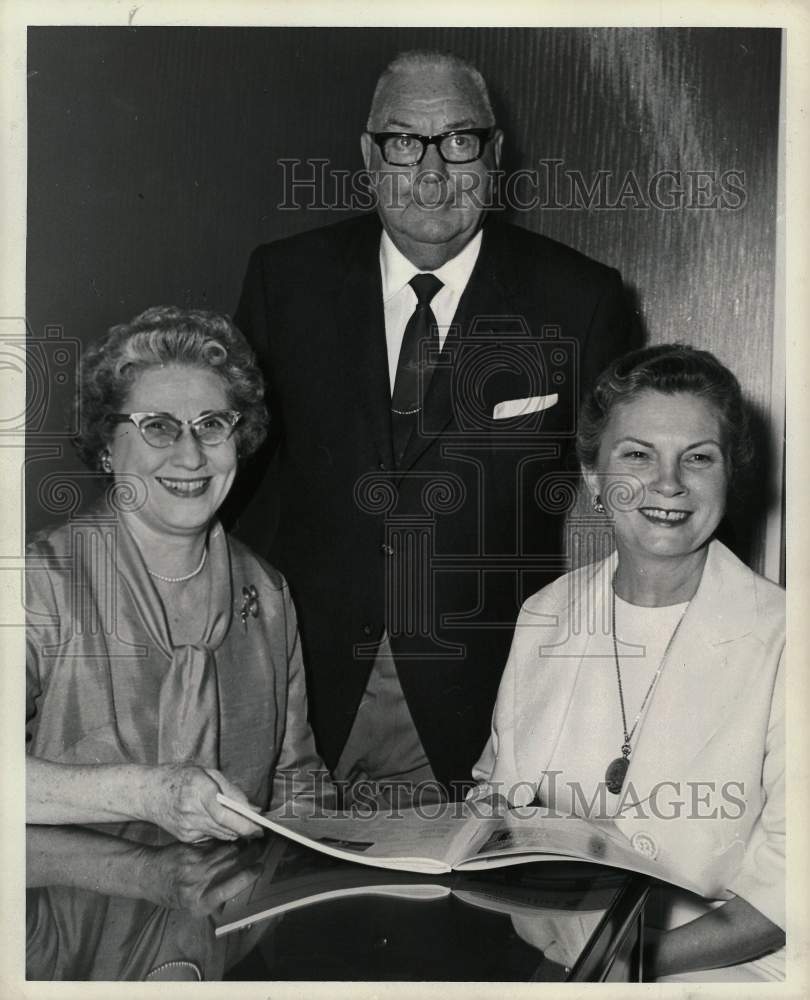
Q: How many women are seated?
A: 2